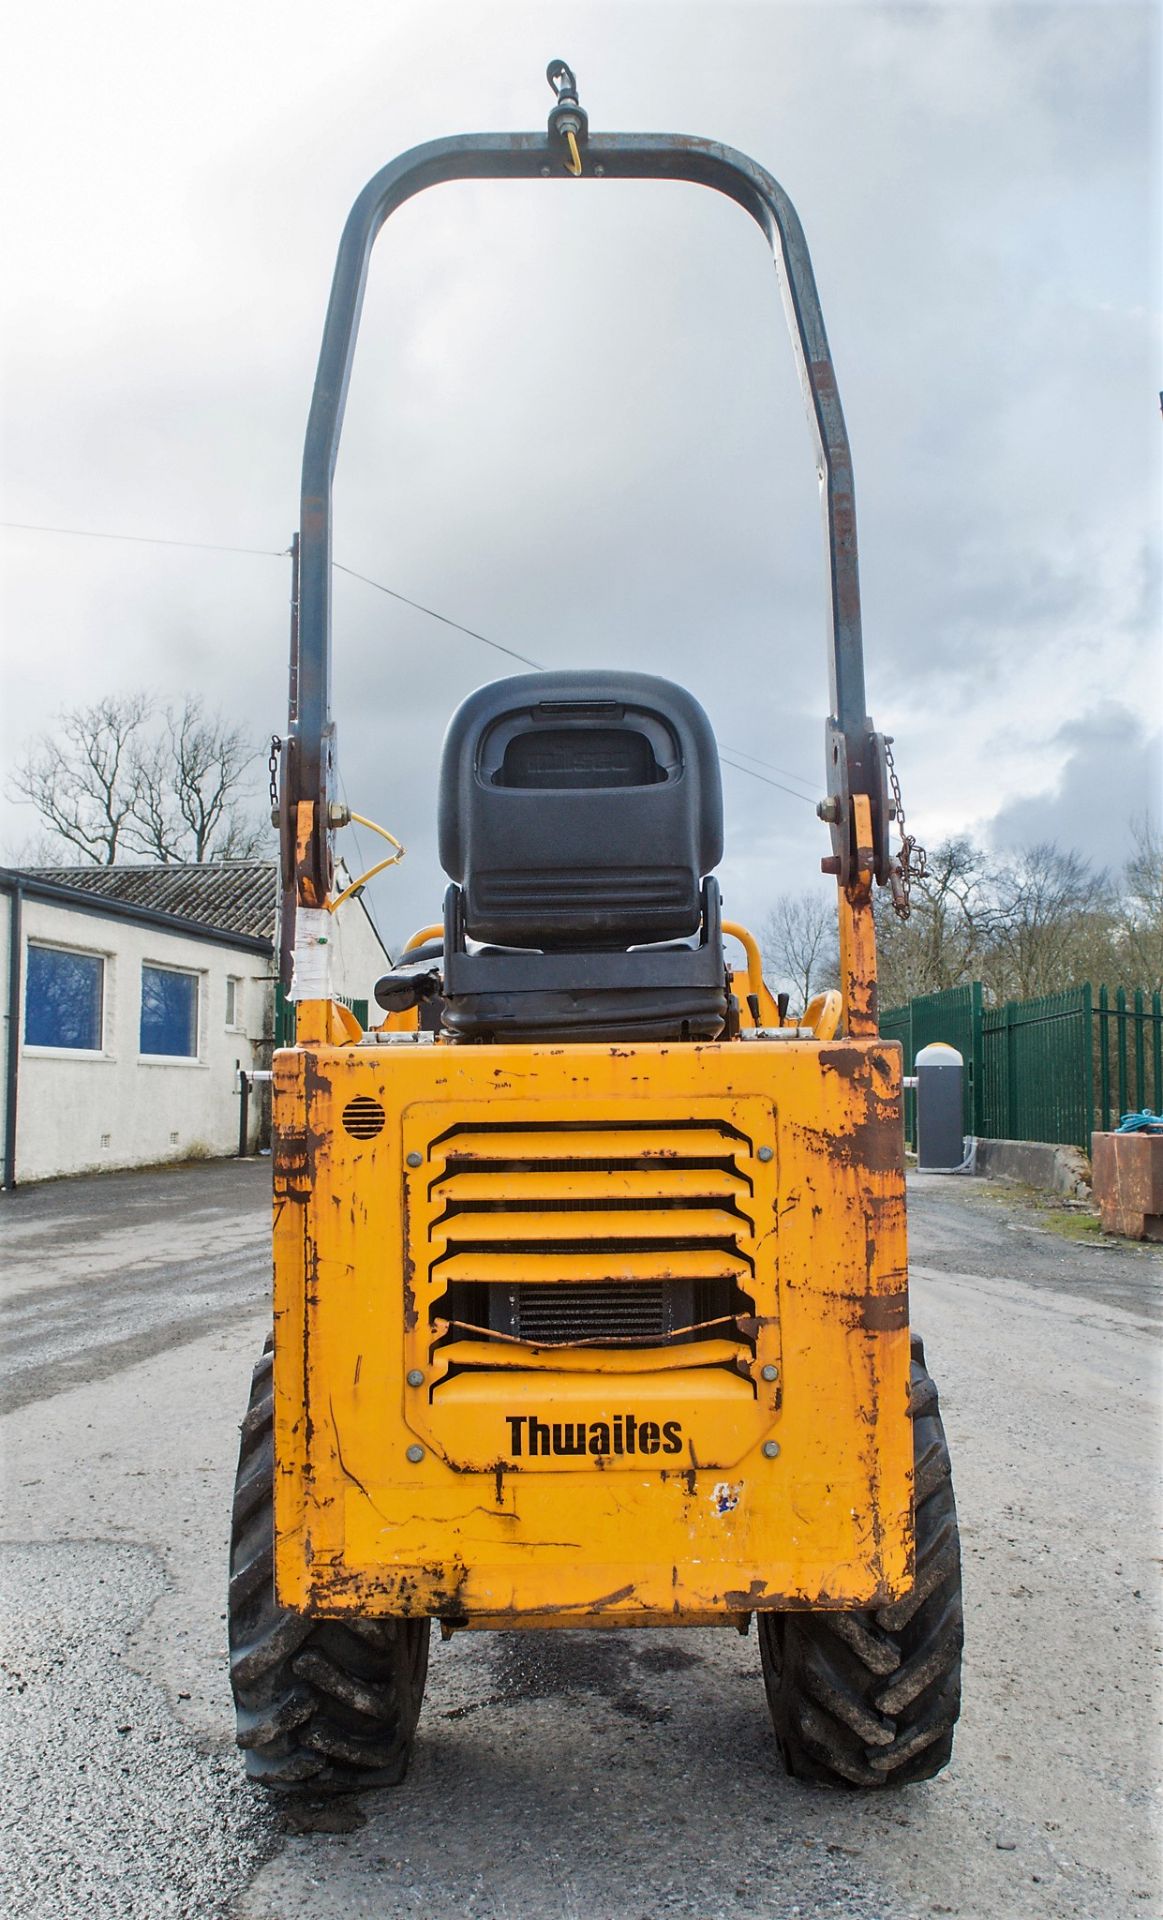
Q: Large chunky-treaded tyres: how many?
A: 2